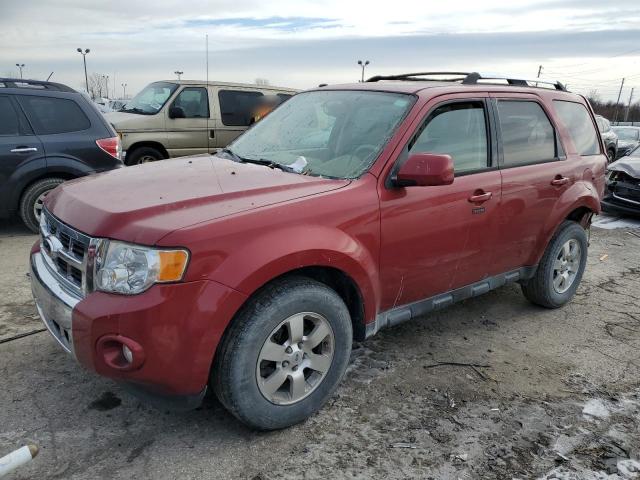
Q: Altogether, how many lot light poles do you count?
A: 6